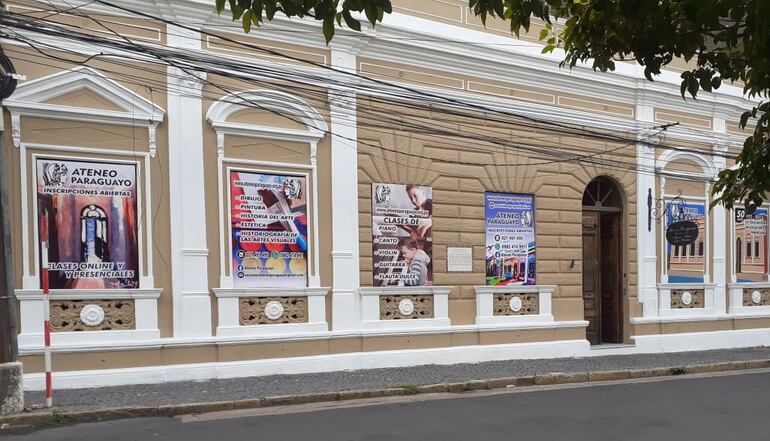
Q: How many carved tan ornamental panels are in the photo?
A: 6